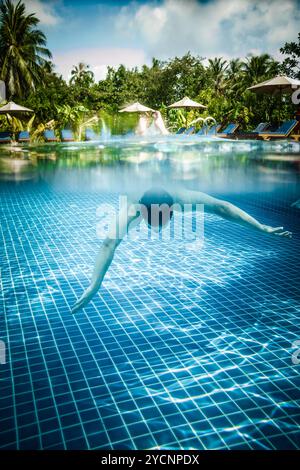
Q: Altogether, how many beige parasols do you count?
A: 4